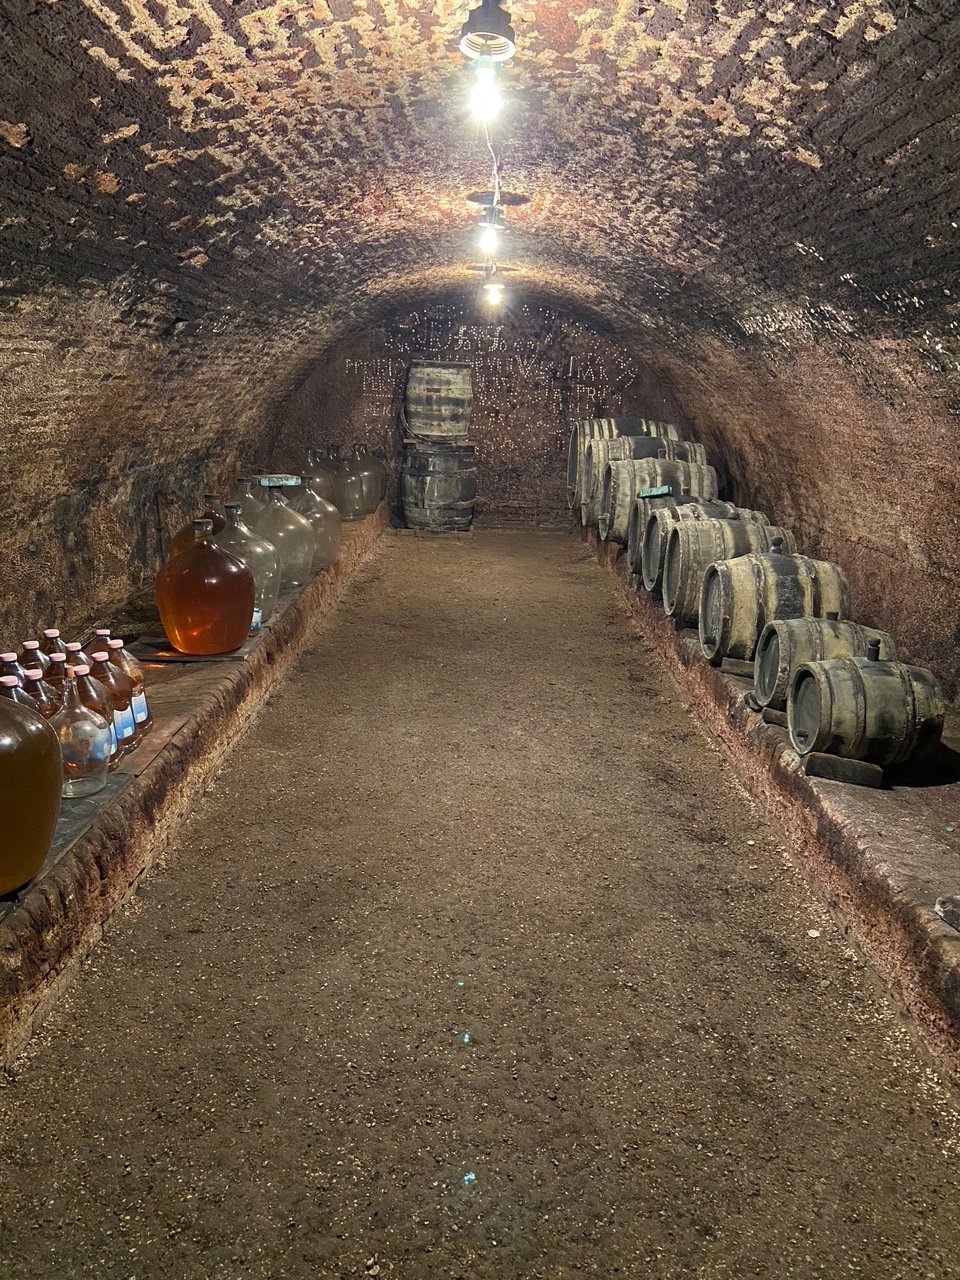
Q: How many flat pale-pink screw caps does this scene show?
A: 11